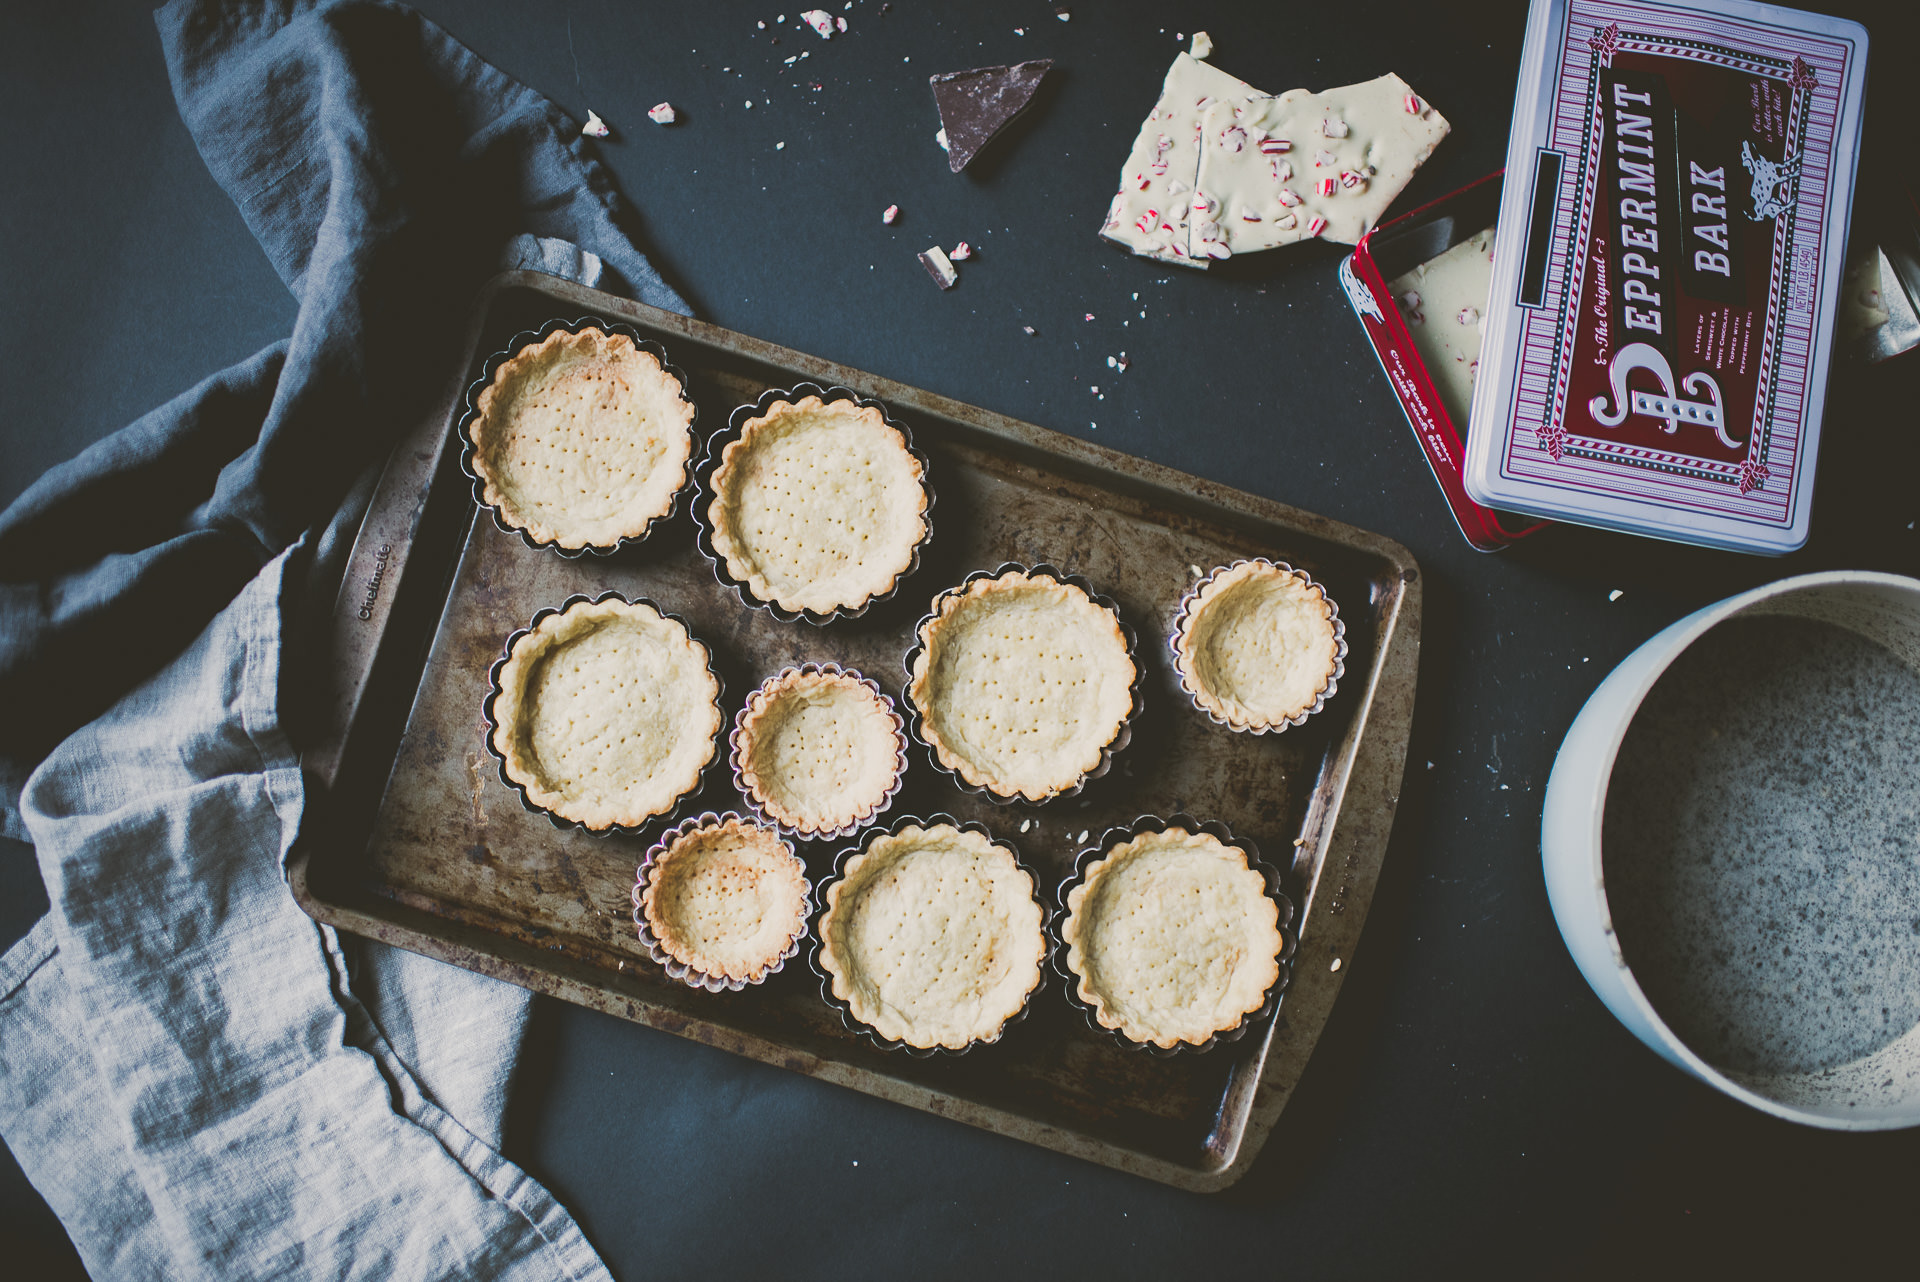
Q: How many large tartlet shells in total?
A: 6